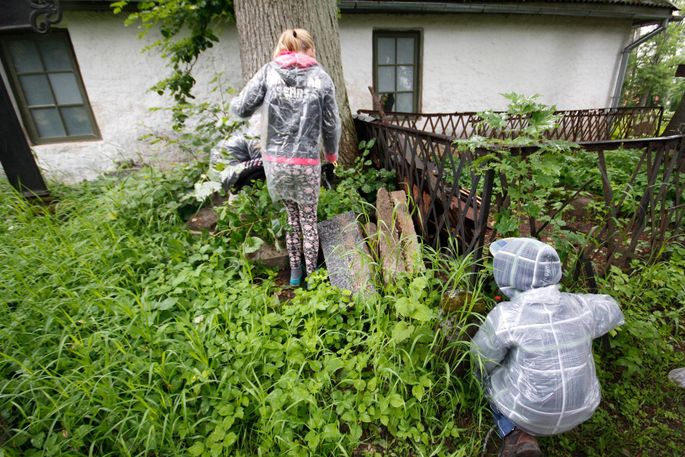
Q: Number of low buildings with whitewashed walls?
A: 1